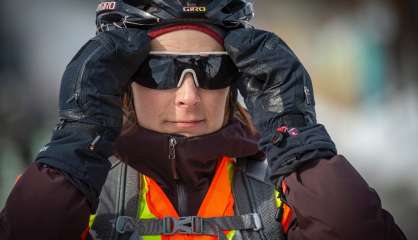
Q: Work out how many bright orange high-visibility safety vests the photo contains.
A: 1